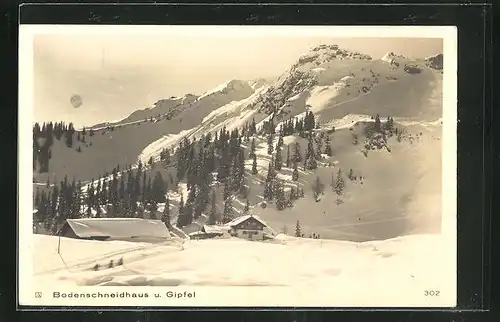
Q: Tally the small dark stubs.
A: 3